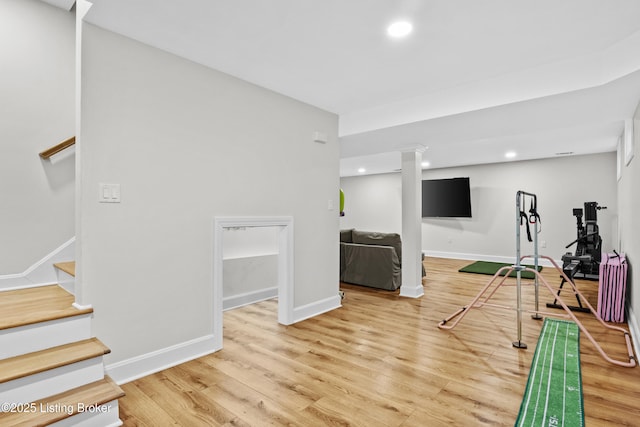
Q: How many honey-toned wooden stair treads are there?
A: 4